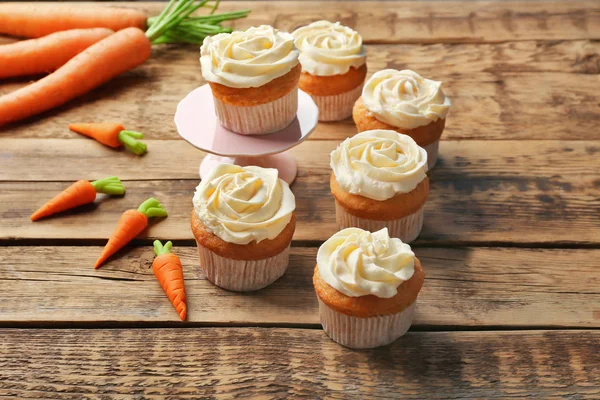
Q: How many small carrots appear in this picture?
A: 4